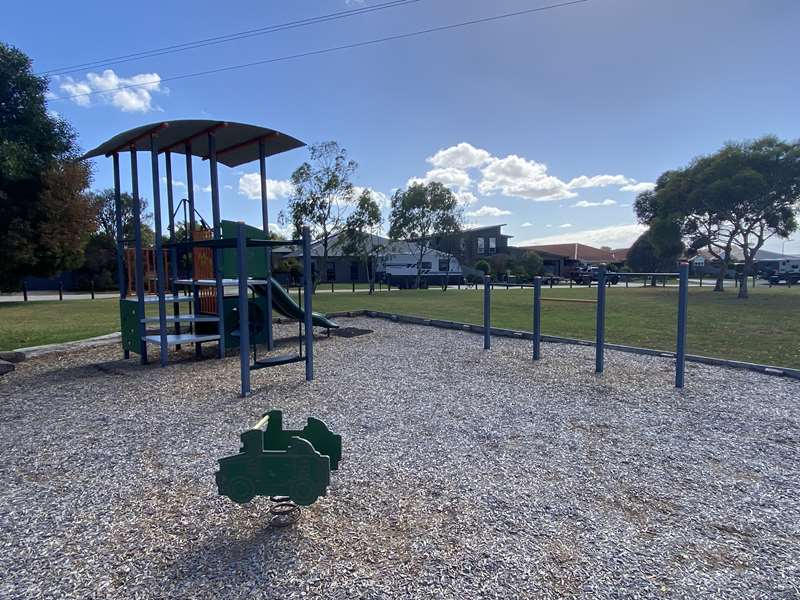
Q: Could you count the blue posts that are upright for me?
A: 13